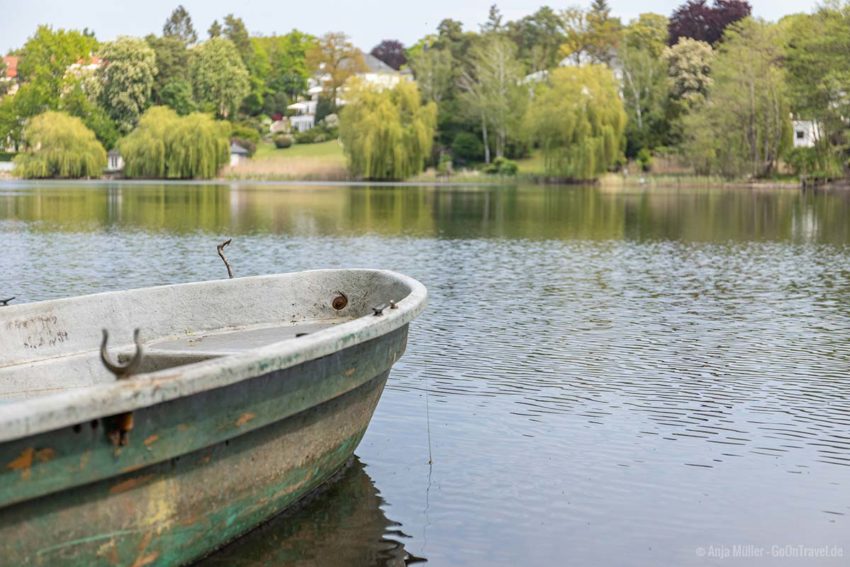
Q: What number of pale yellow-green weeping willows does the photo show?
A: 4